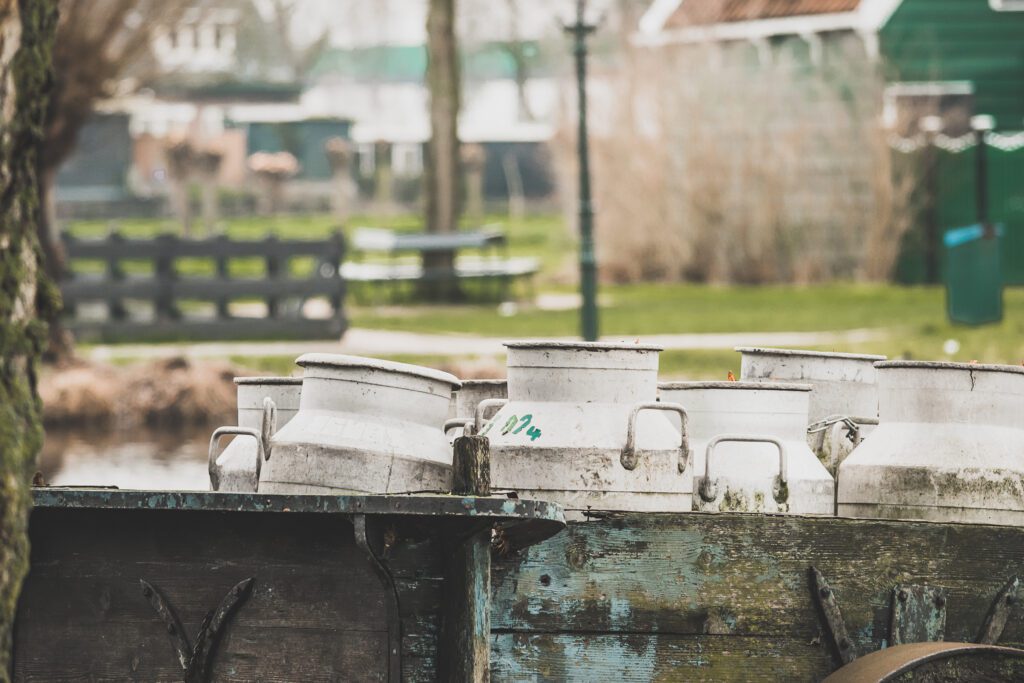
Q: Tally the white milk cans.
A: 7